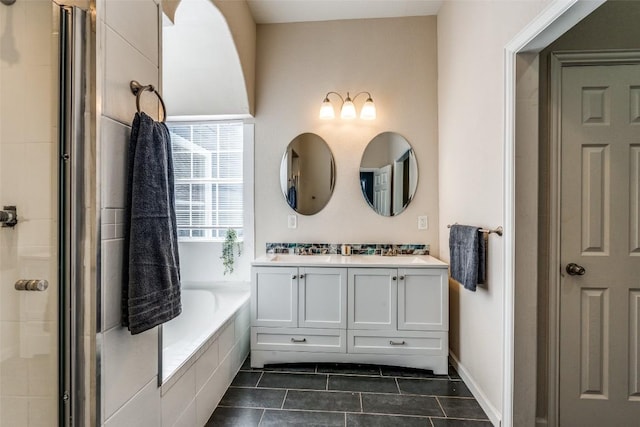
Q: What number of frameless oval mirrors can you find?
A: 2